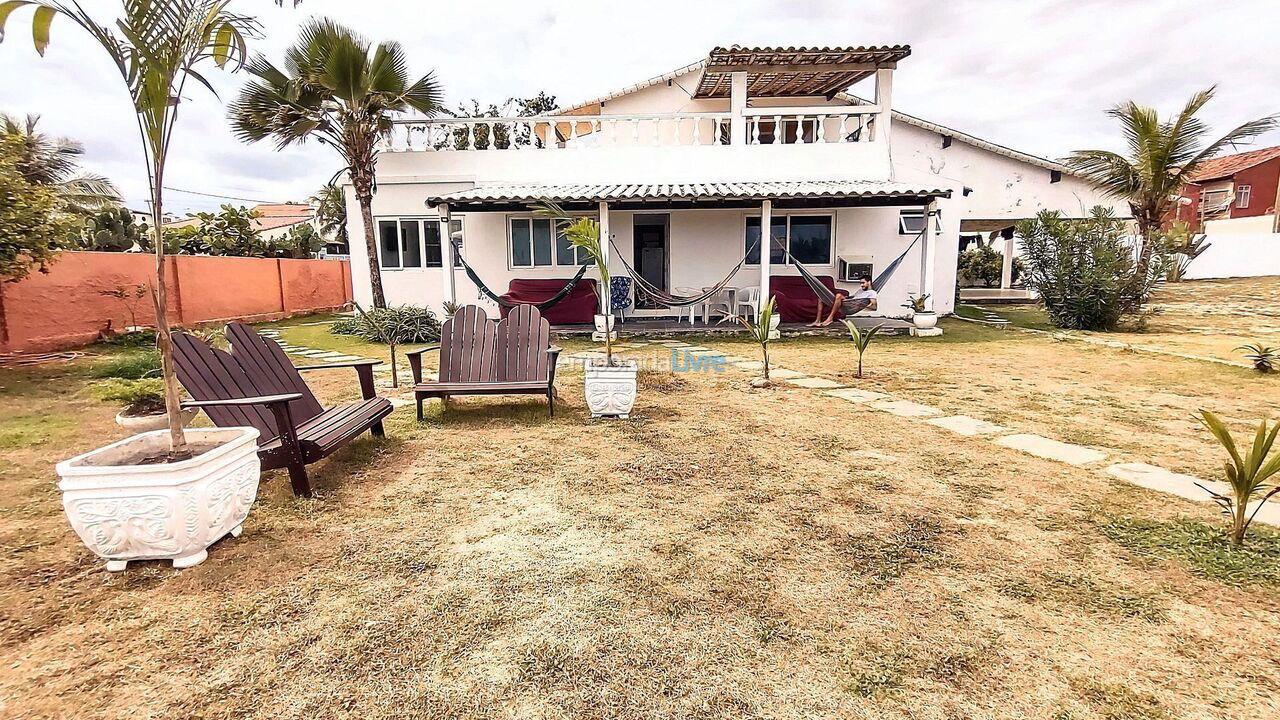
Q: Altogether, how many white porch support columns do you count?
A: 4